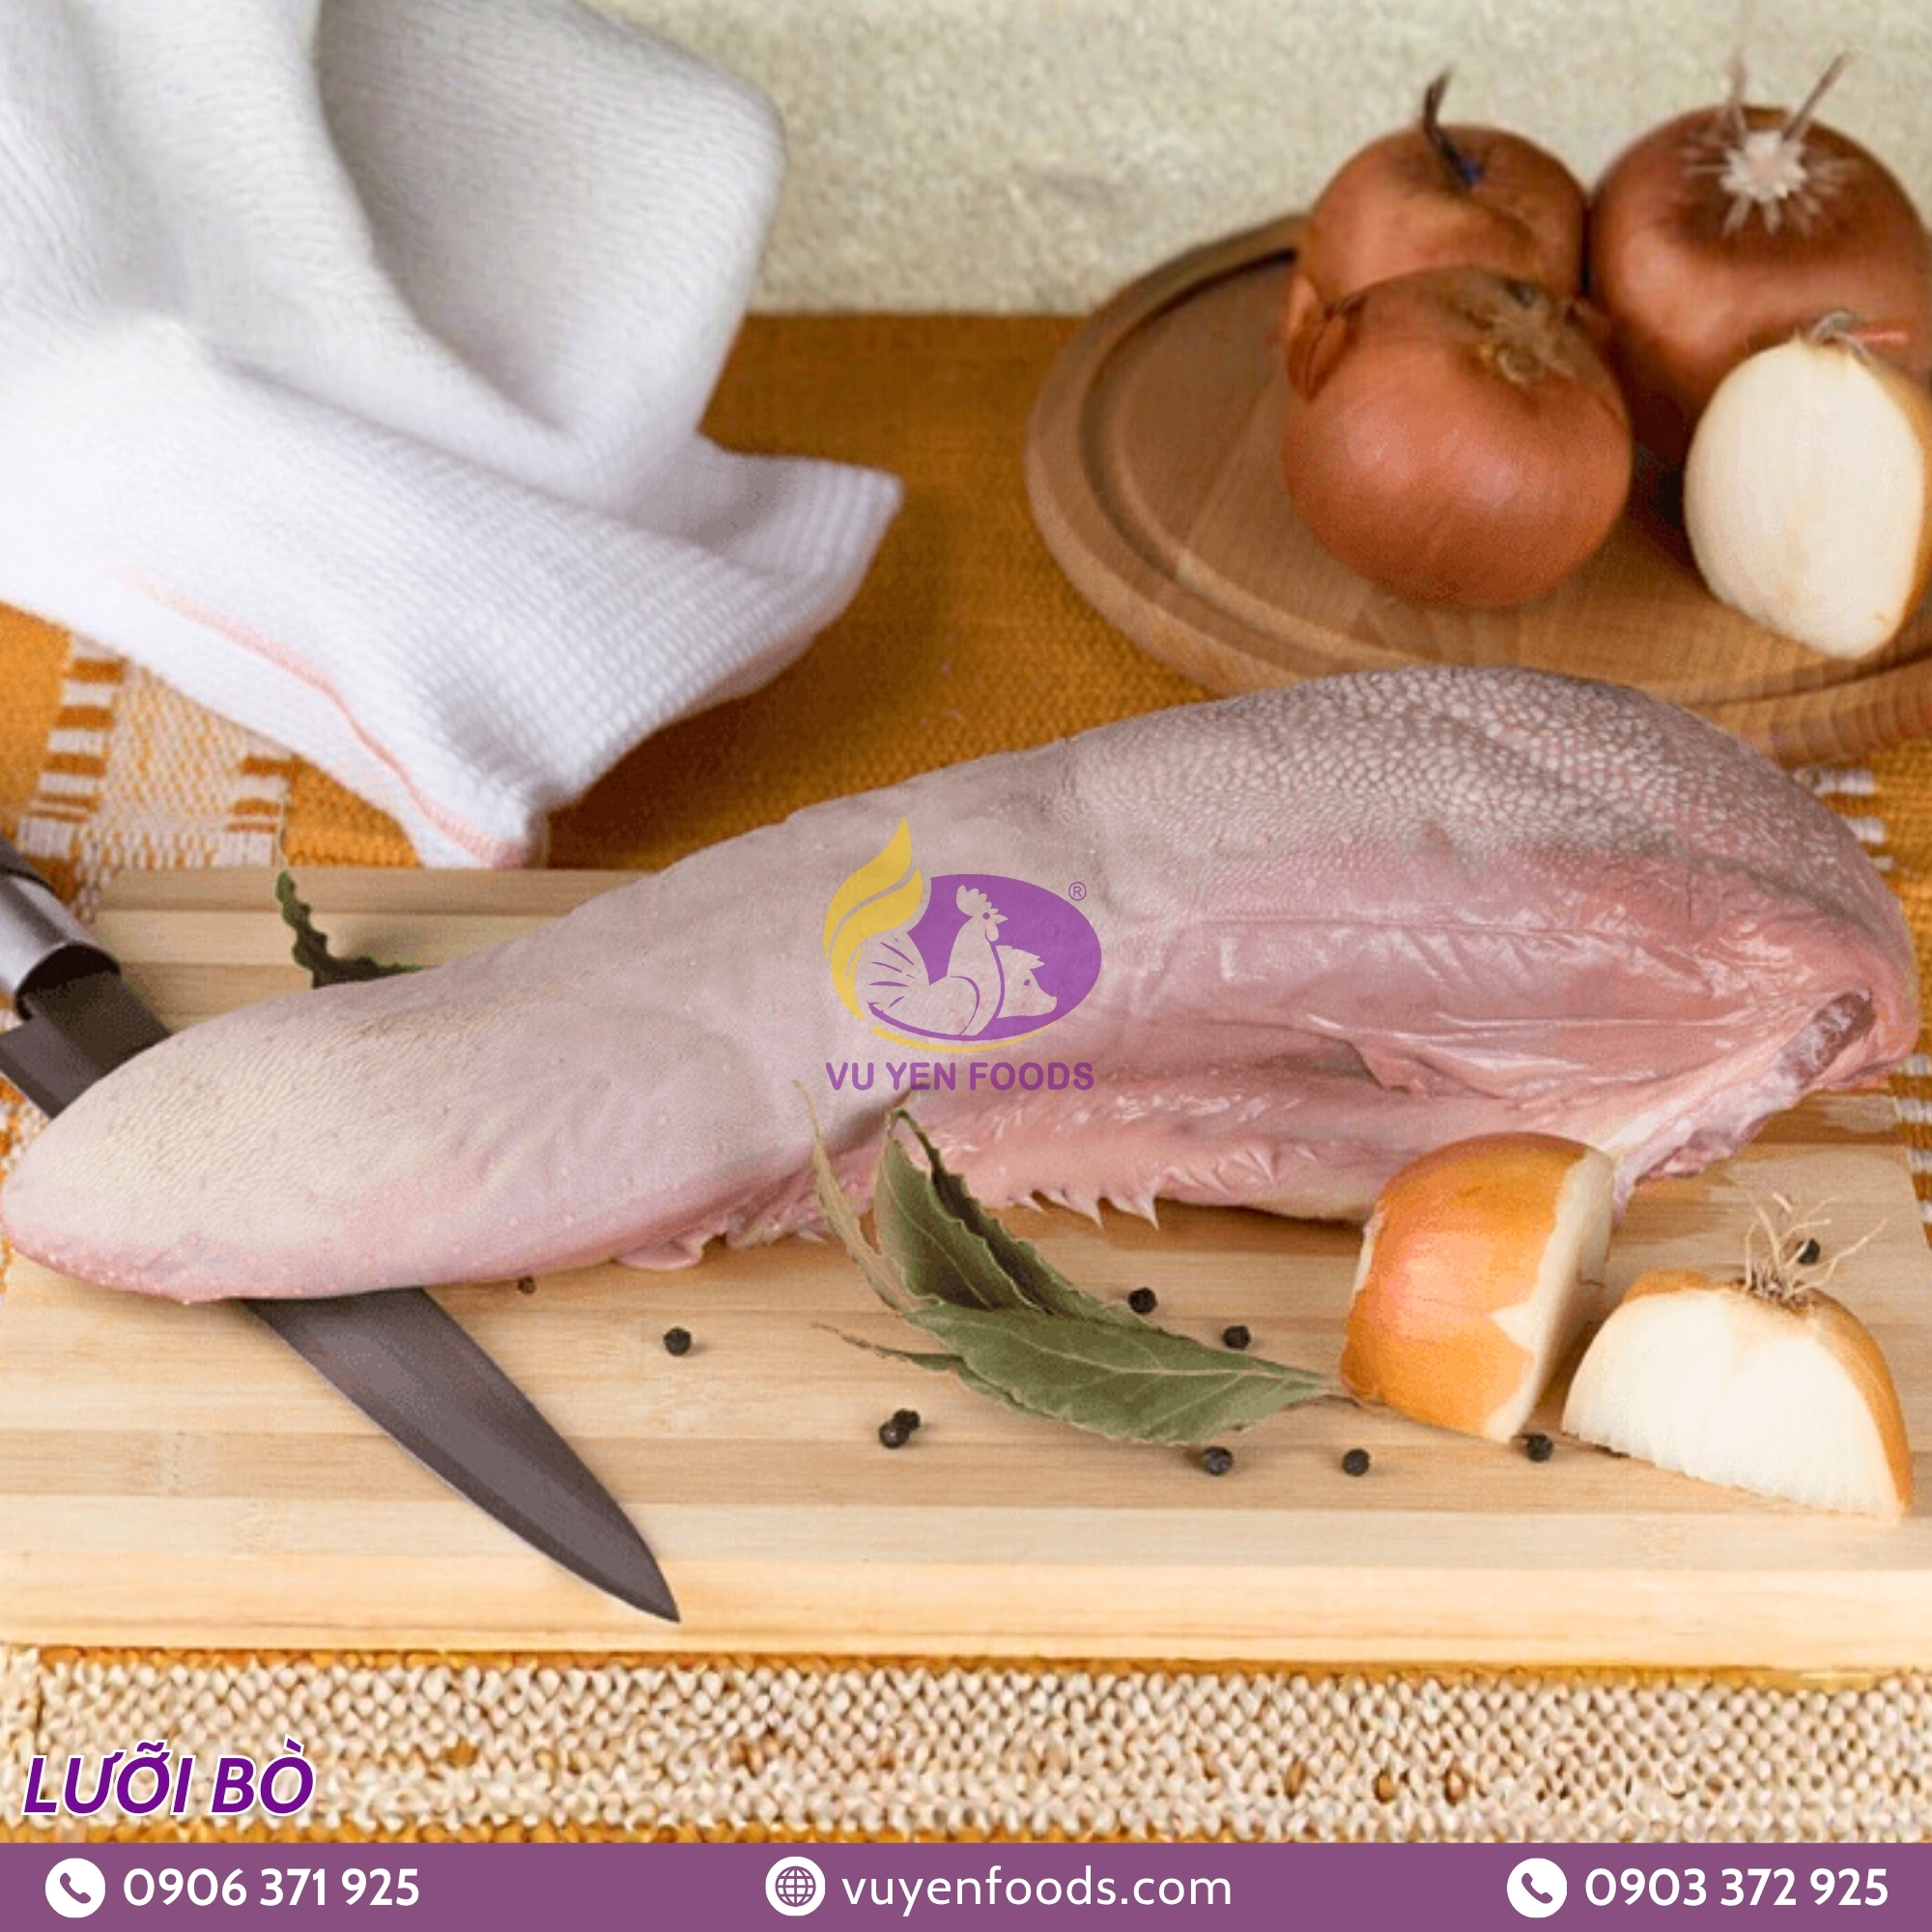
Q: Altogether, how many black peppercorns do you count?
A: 10